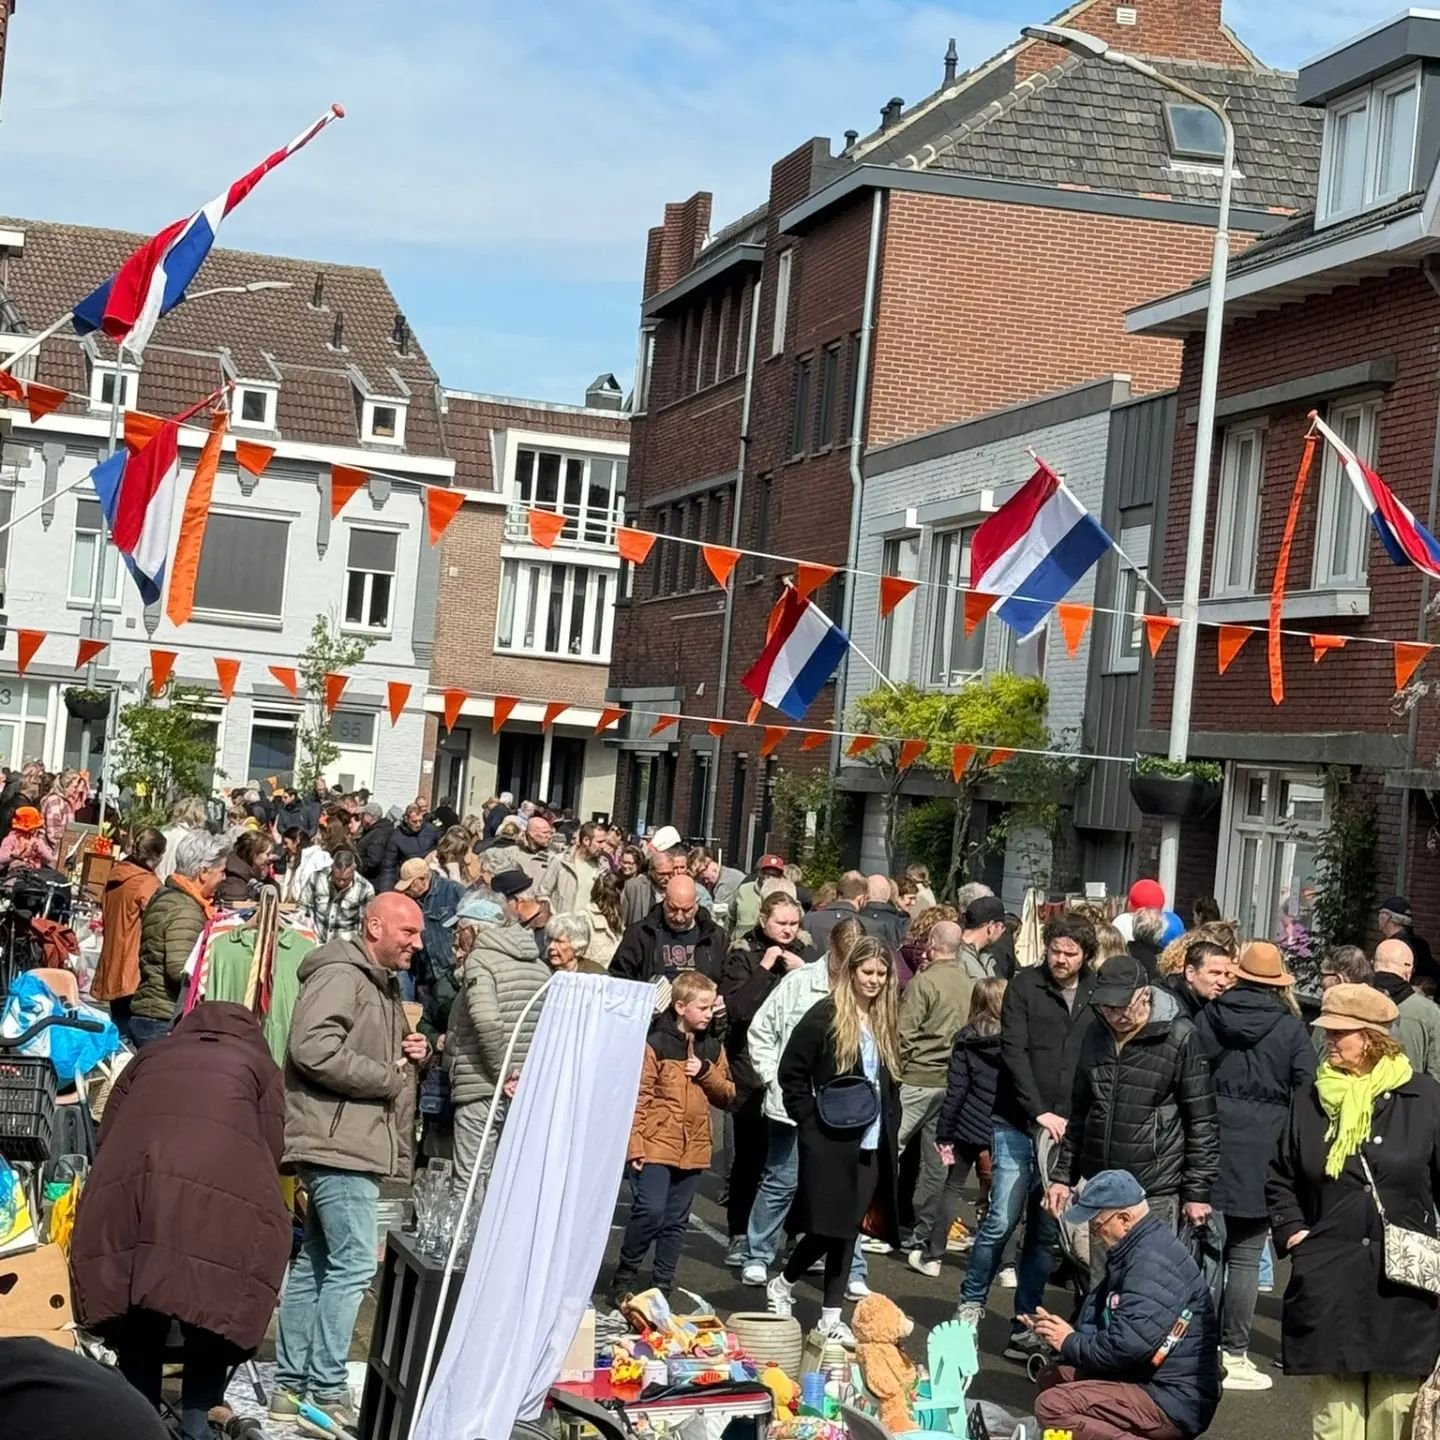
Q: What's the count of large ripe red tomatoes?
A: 0